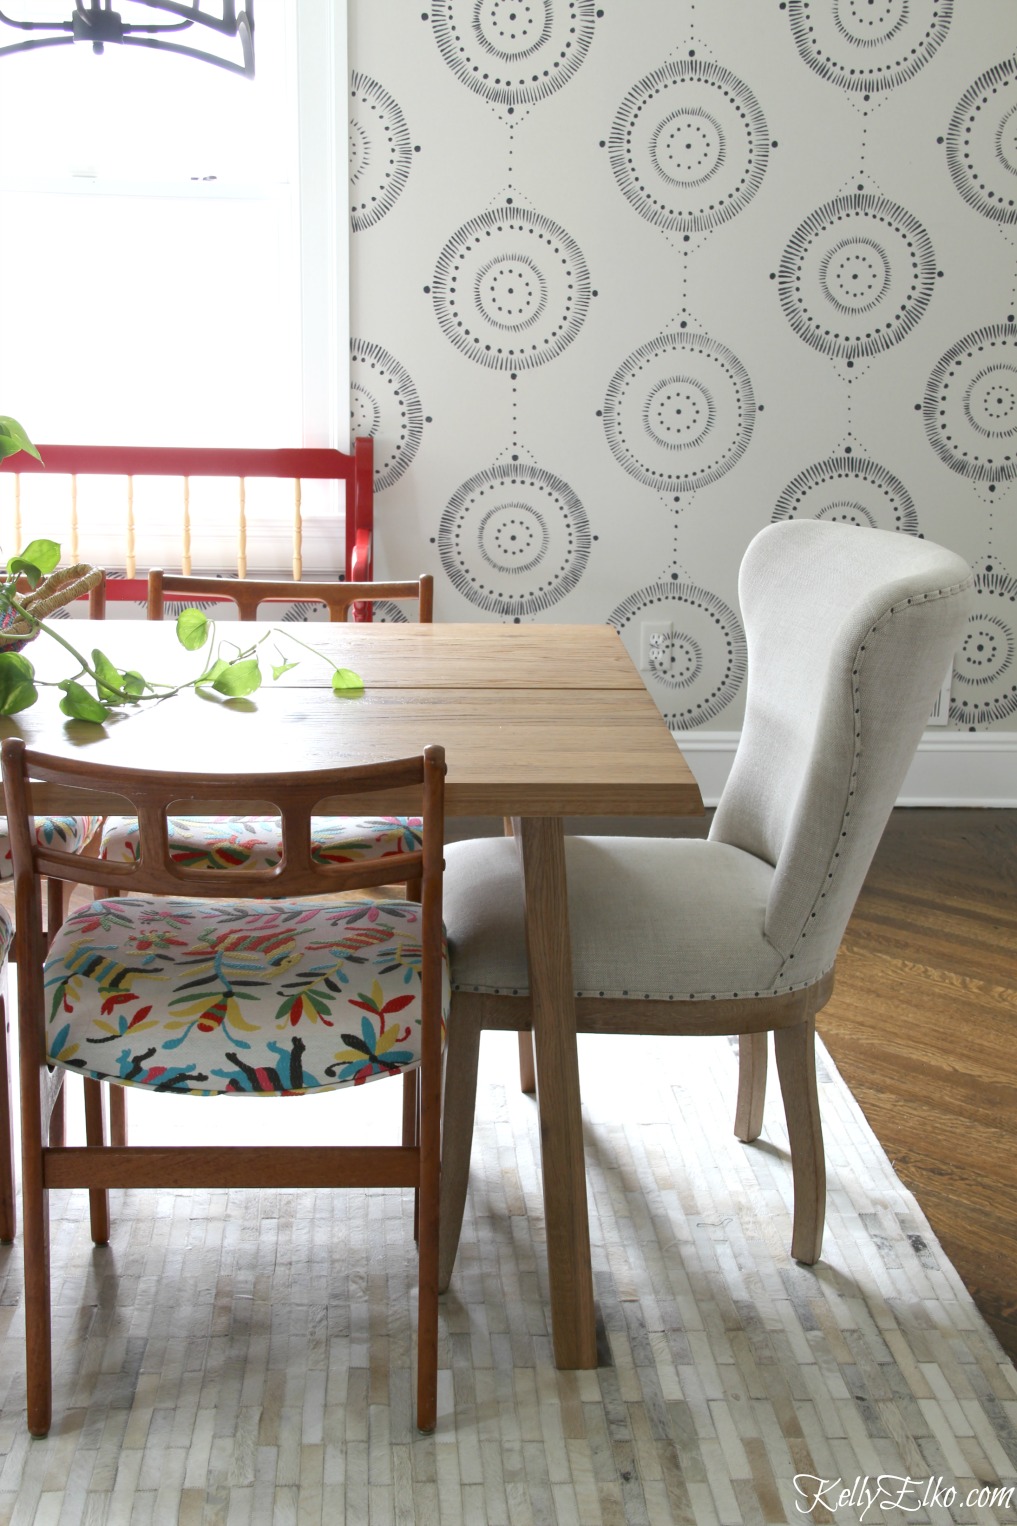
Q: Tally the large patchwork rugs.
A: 1